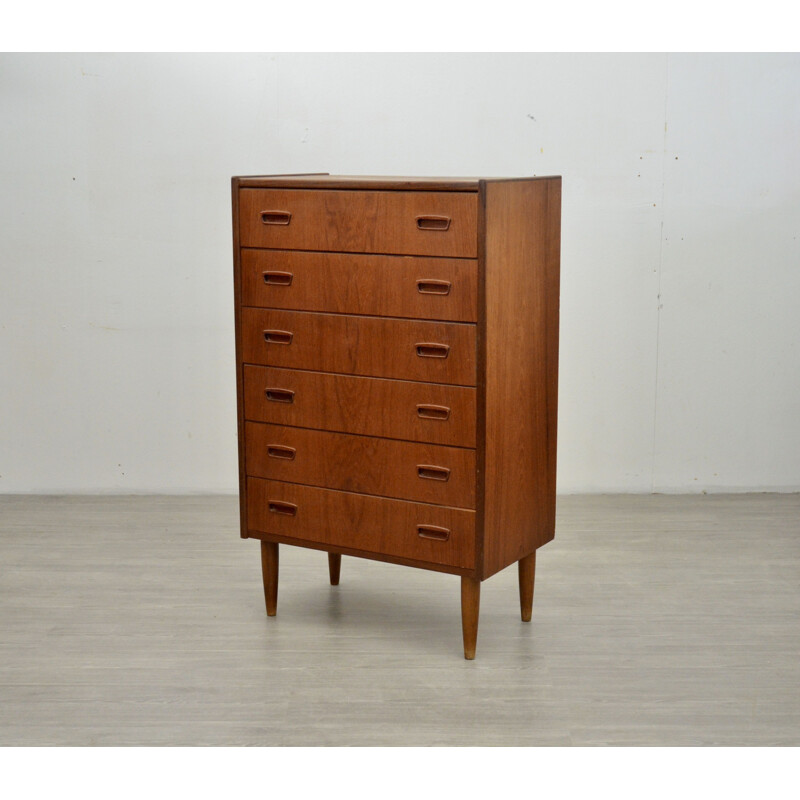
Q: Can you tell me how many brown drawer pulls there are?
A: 12